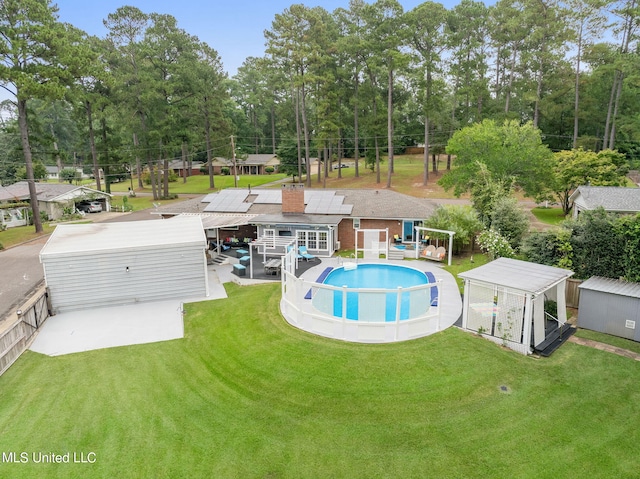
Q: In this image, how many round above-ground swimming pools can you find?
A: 1